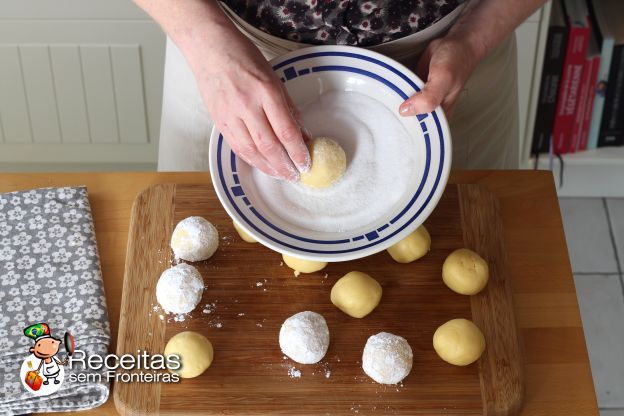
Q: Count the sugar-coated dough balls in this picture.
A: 4